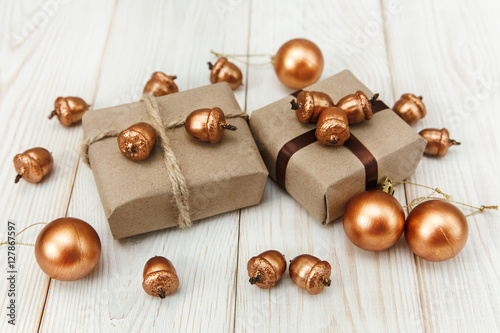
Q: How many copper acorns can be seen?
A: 14